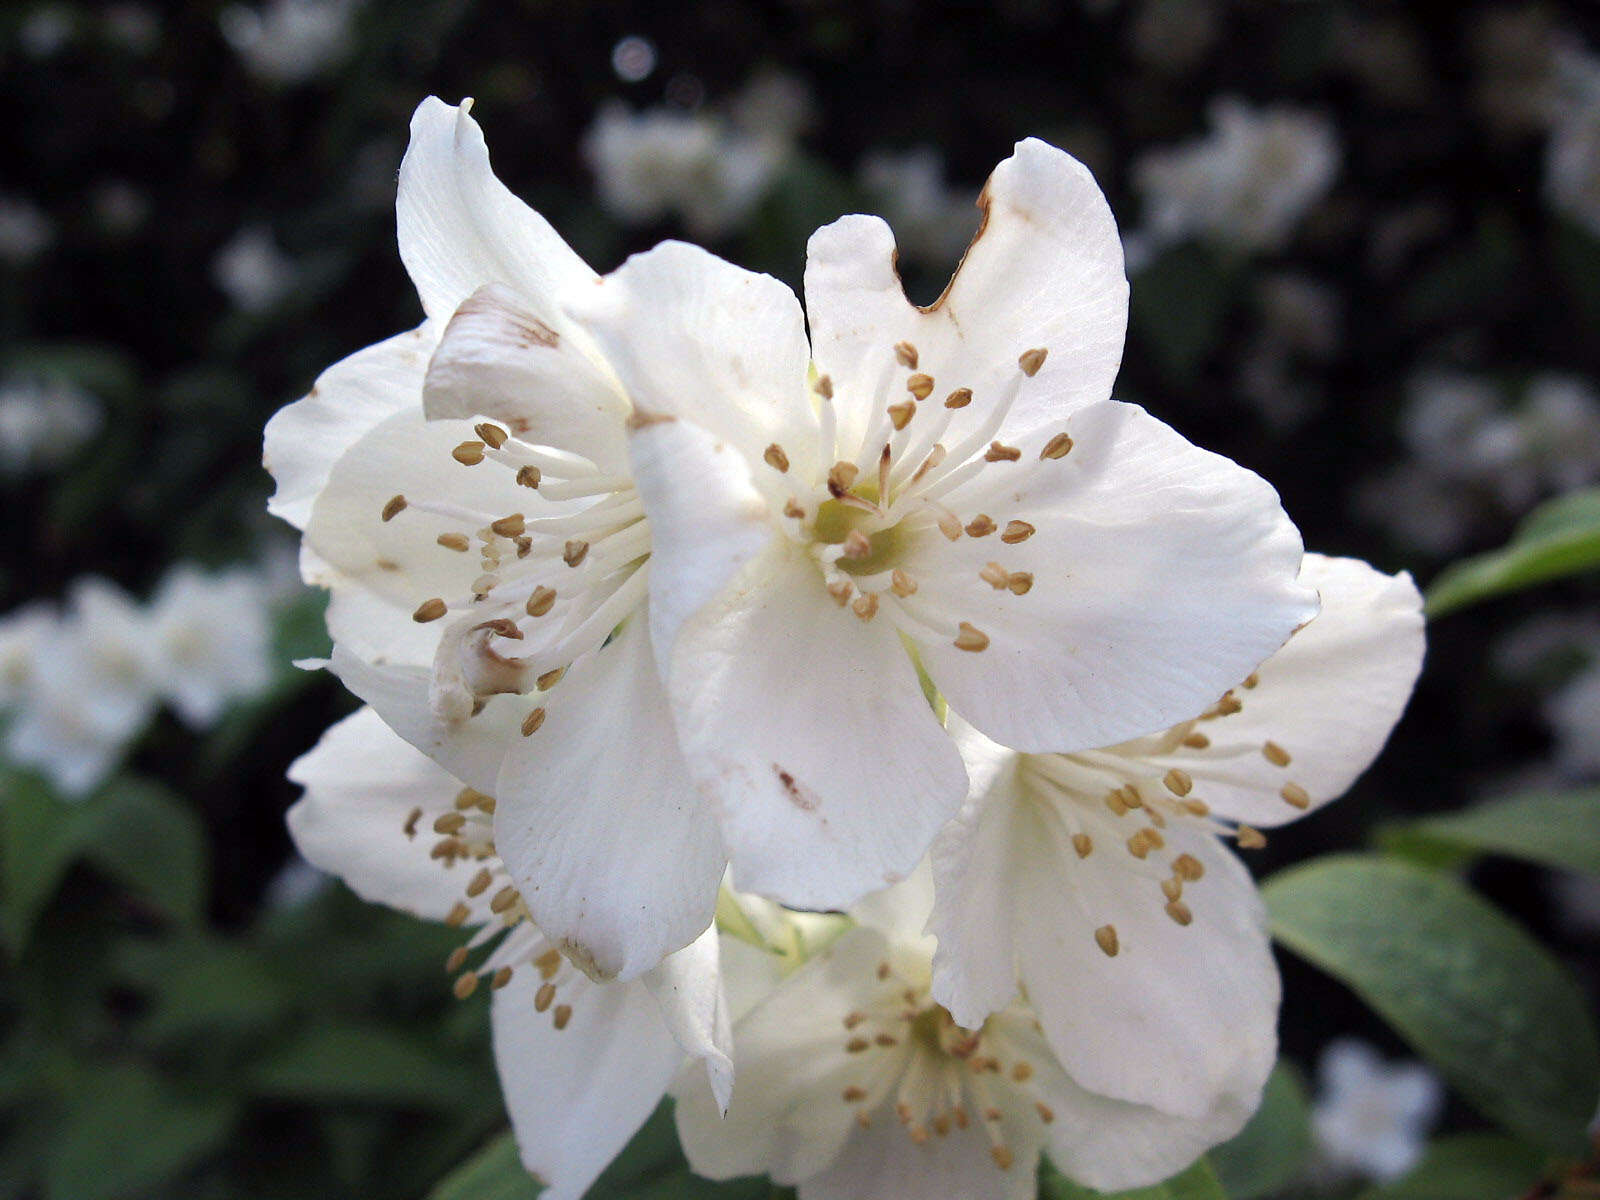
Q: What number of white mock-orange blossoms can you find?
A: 5